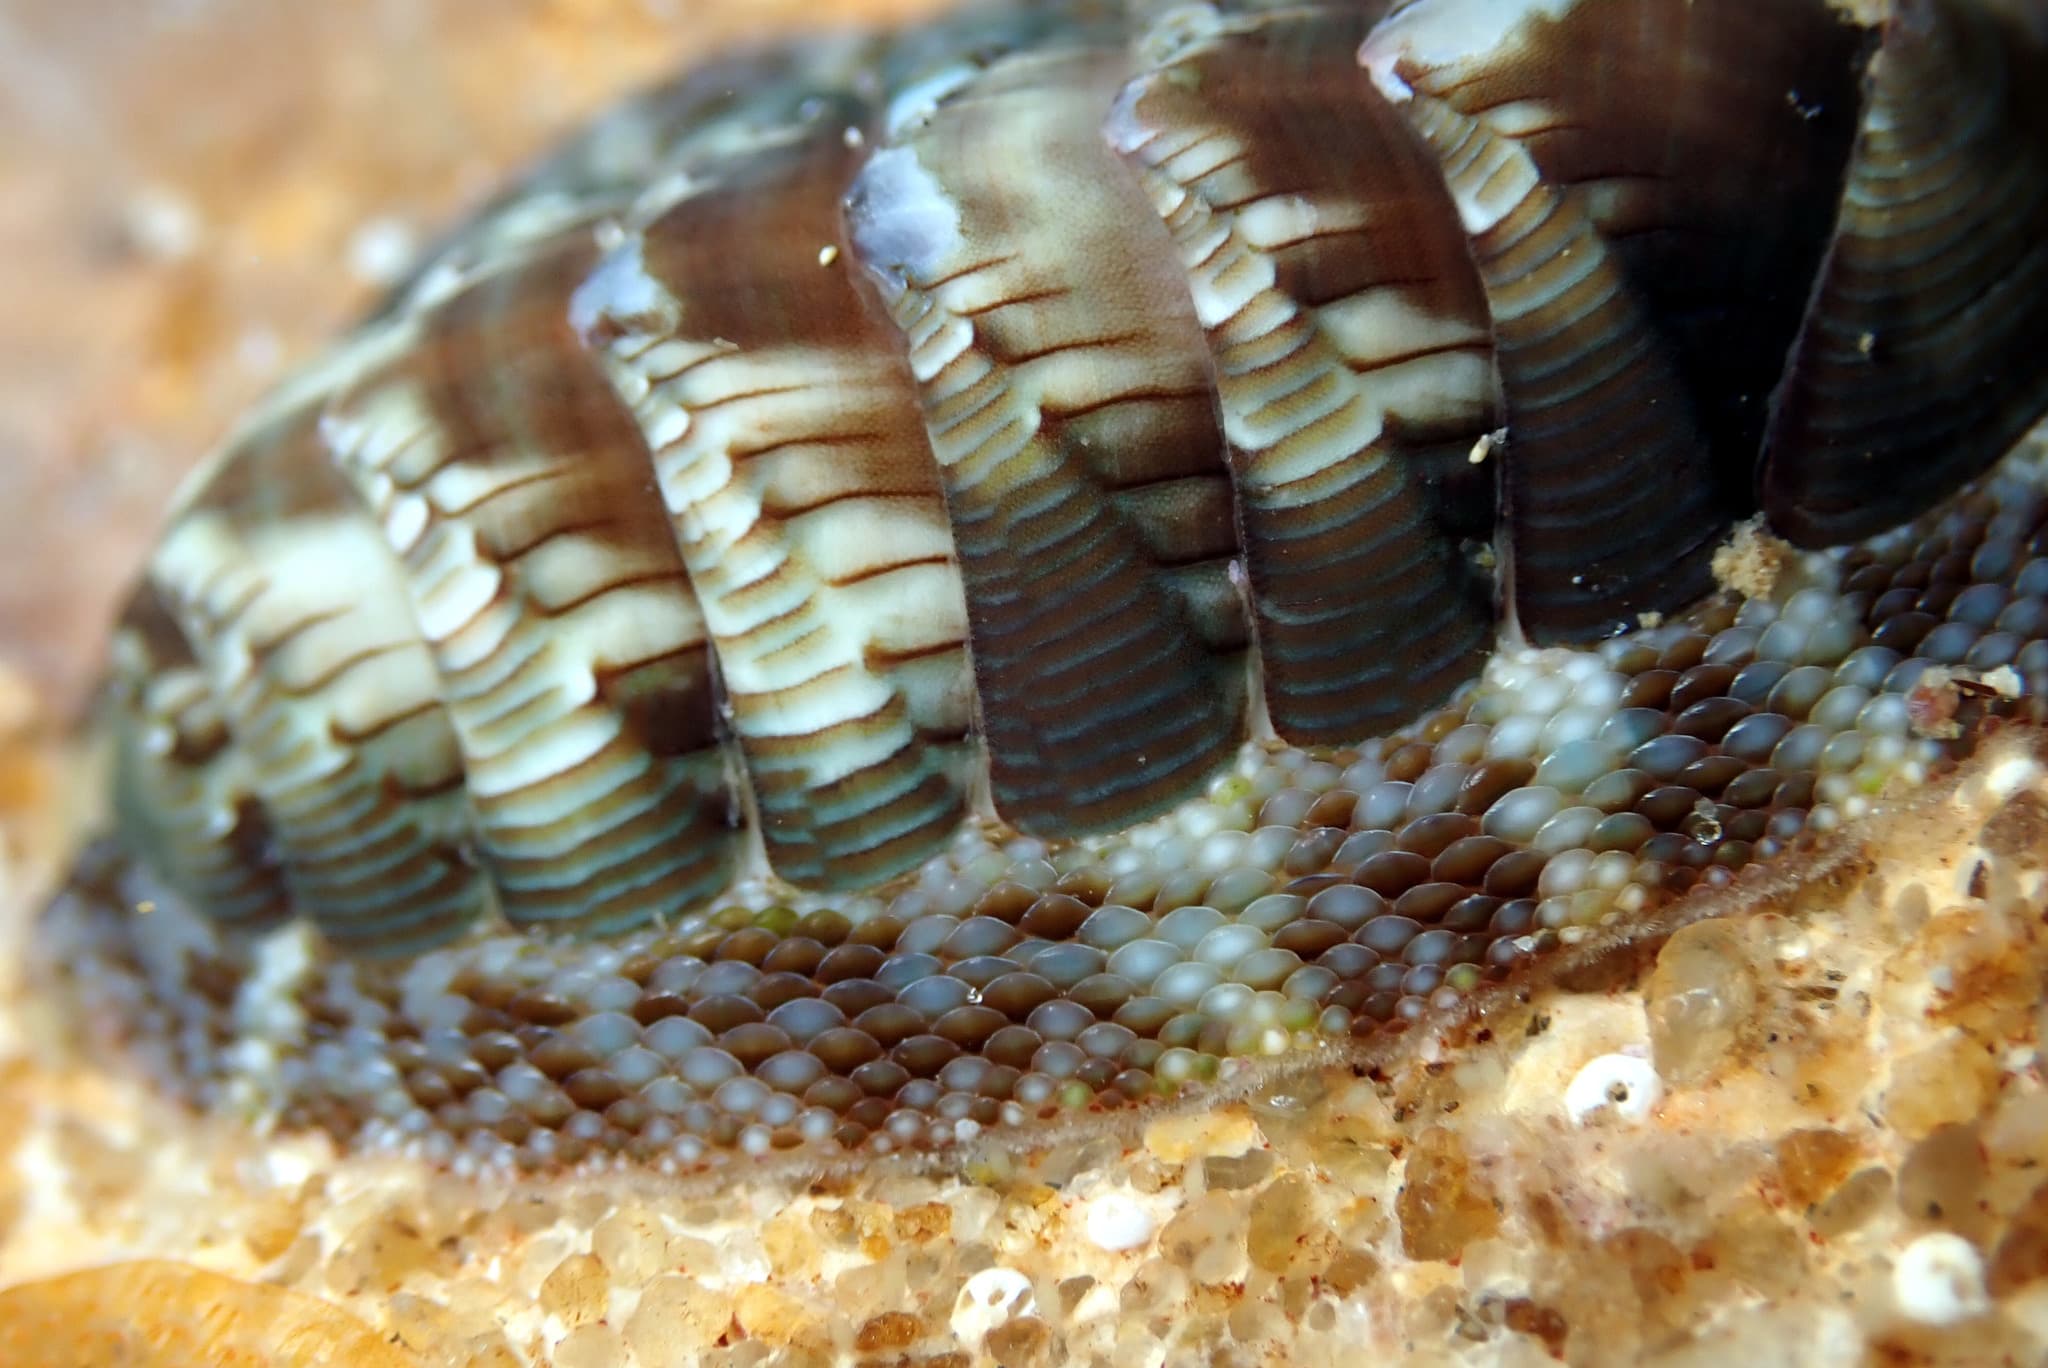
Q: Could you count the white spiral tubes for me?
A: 4